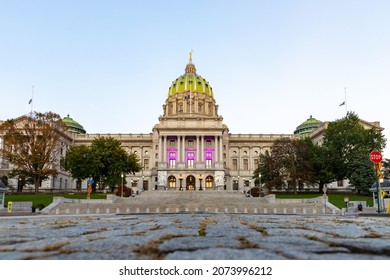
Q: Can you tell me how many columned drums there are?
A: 1